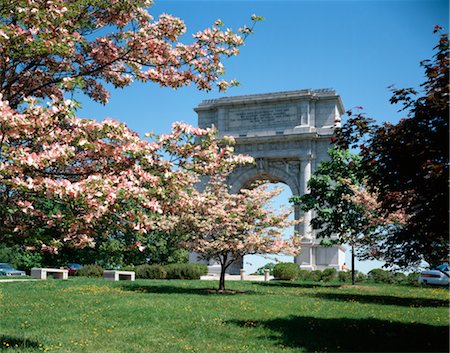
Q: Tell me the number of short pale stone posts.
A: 2